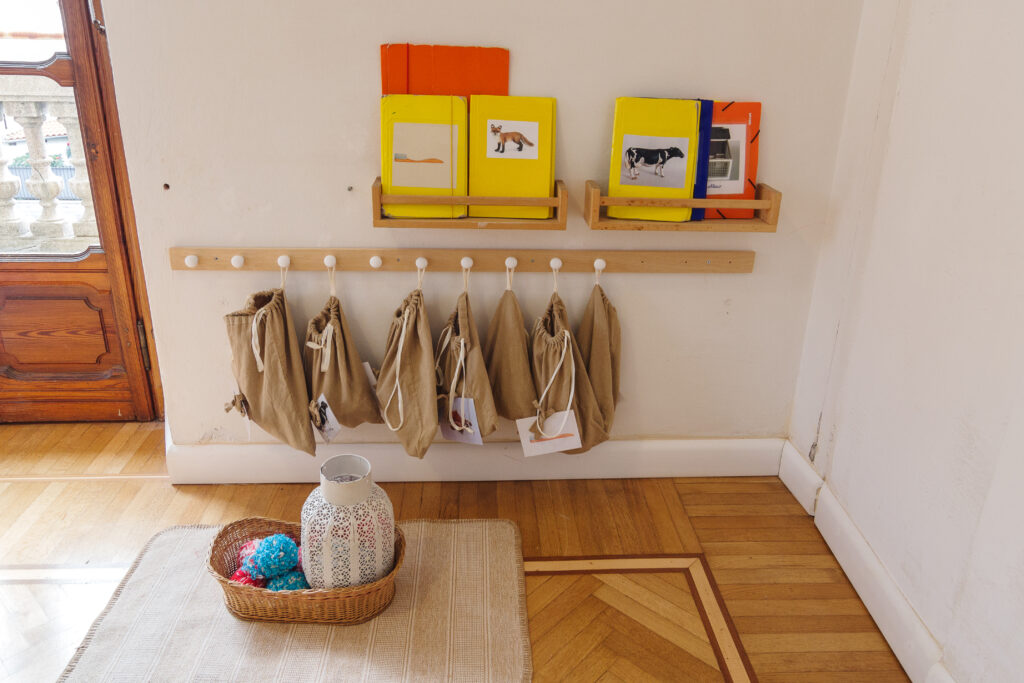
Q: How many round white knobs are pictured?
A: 10